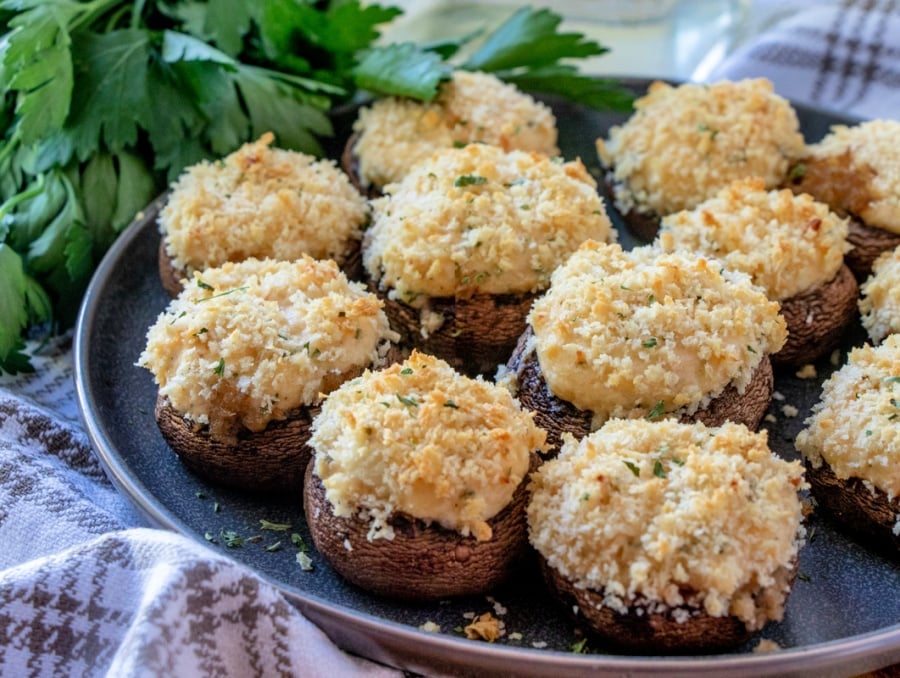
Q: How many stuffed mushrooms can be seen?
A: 12